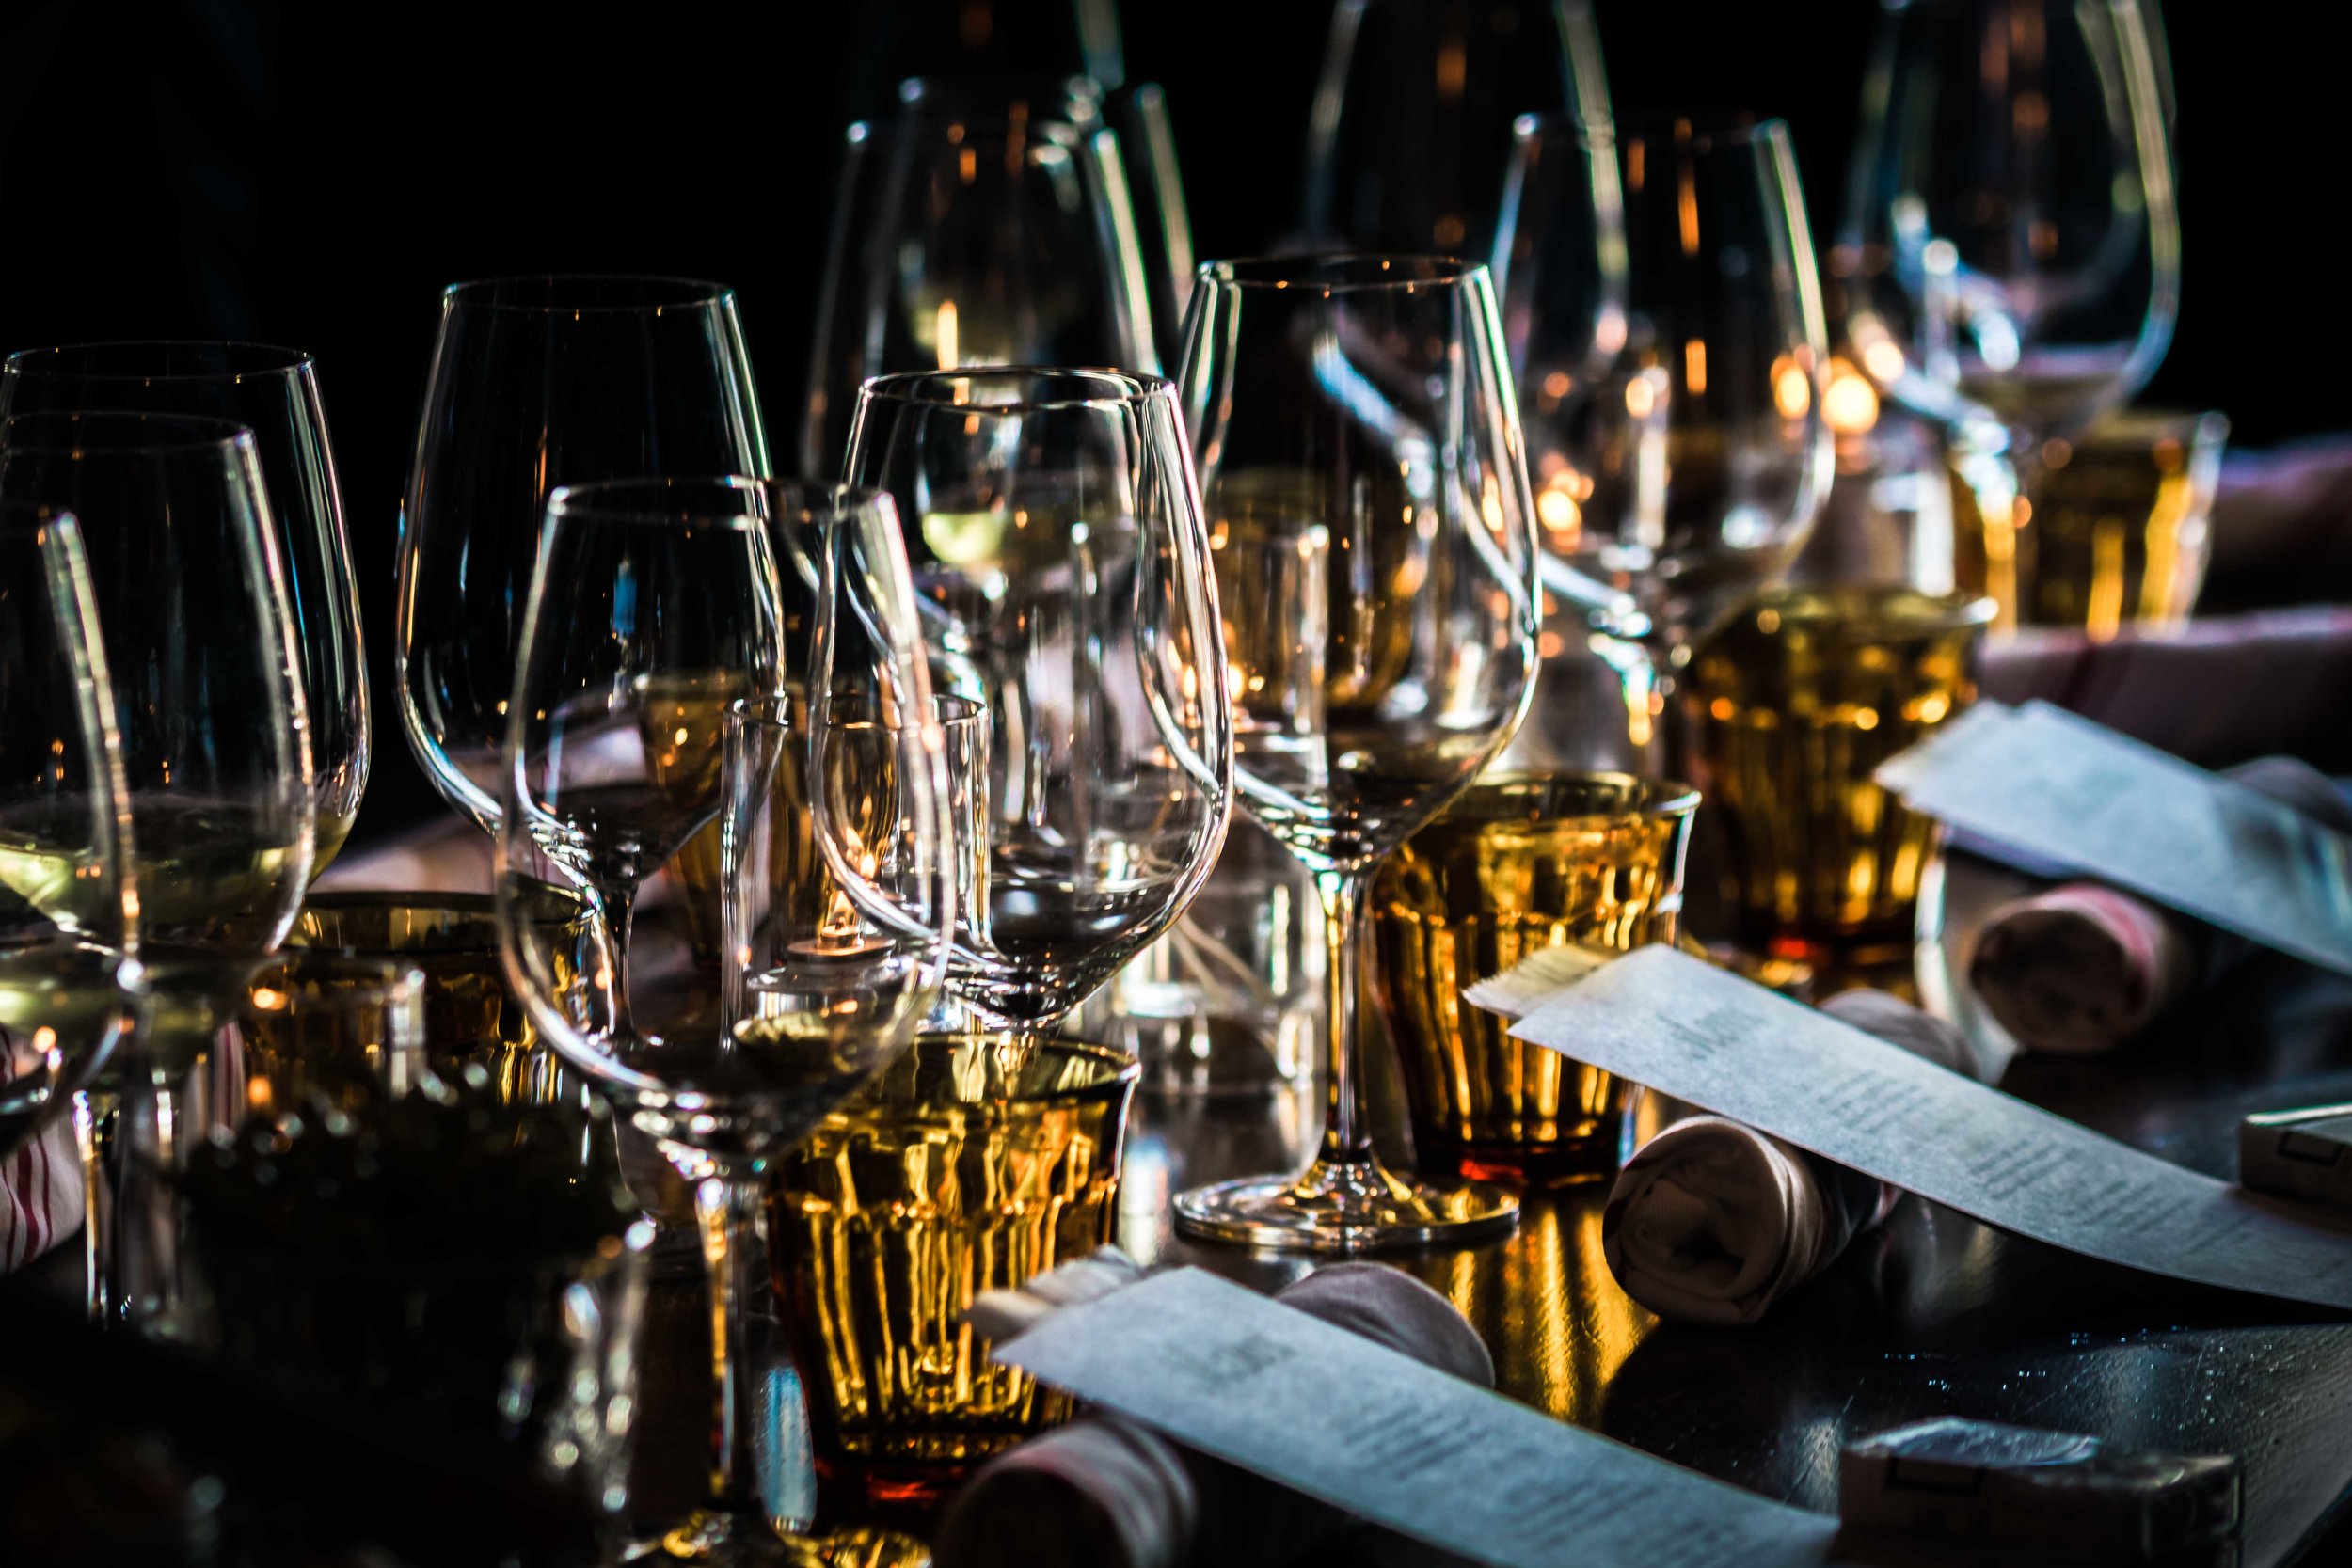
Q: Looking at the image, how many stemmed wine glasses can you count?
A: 13